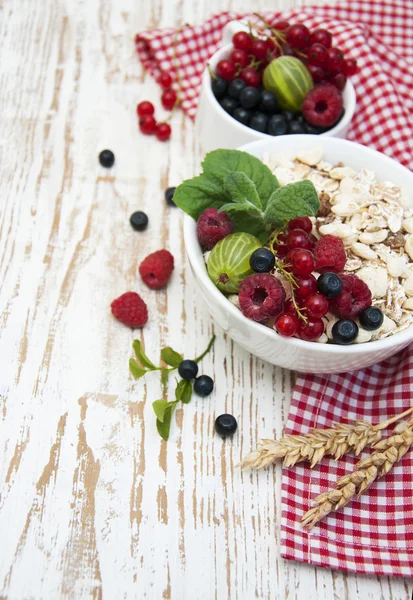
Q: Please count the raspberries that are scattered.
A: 2